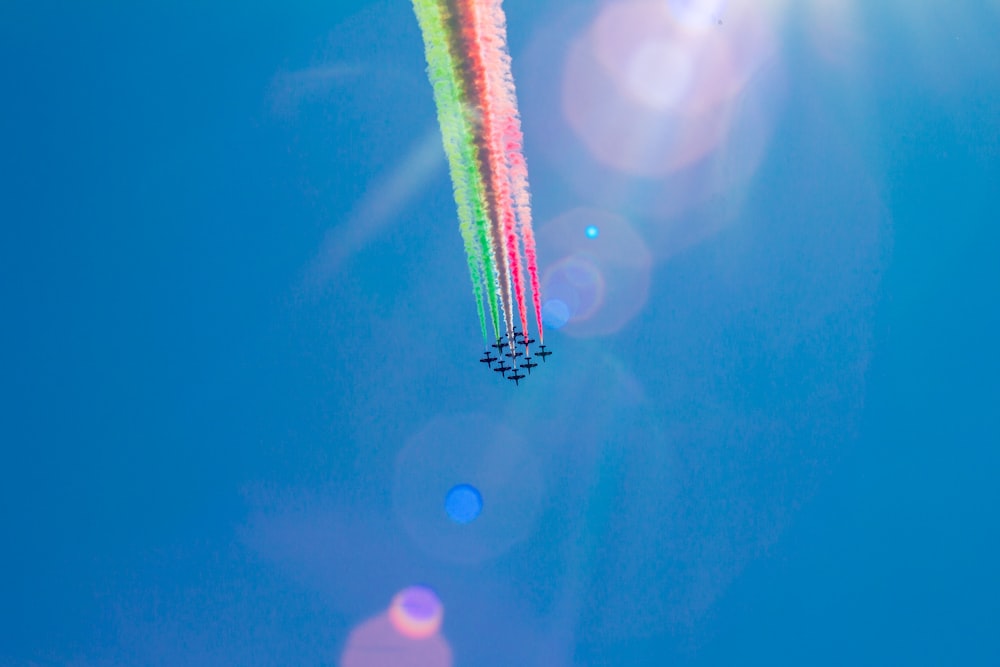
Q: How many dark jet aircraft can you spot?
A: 9